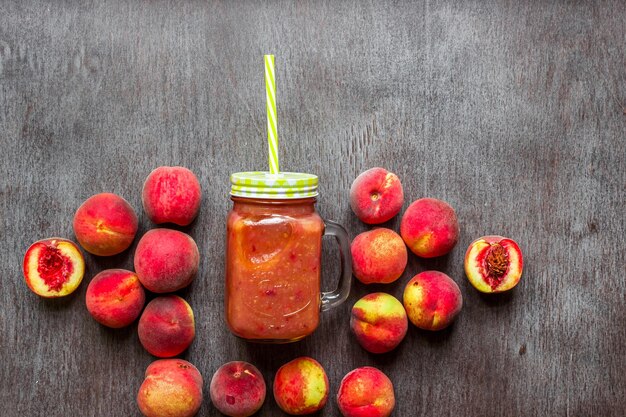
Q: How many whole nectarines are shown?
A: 14